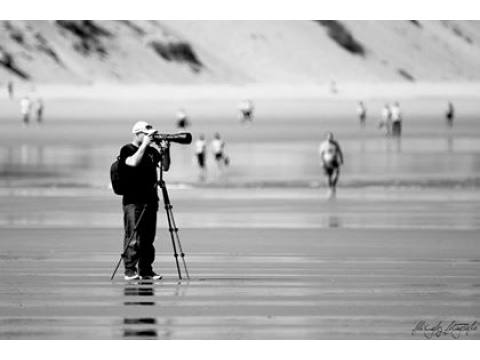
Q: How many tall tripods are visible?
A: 1